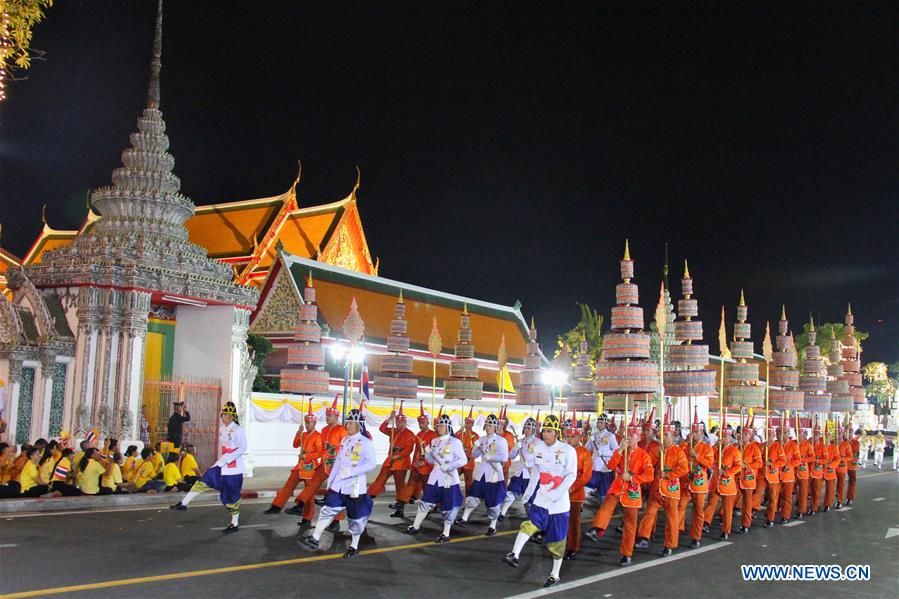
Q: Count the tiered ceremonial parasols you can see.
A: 12